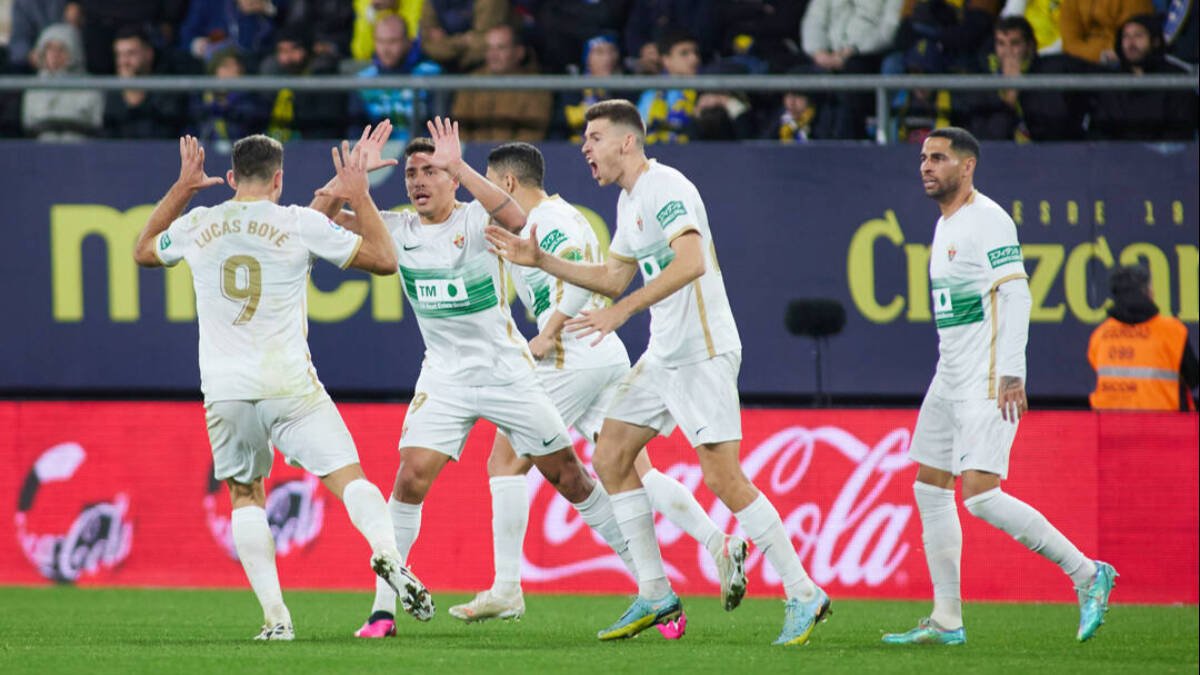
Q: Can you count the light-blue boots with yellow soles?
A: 2